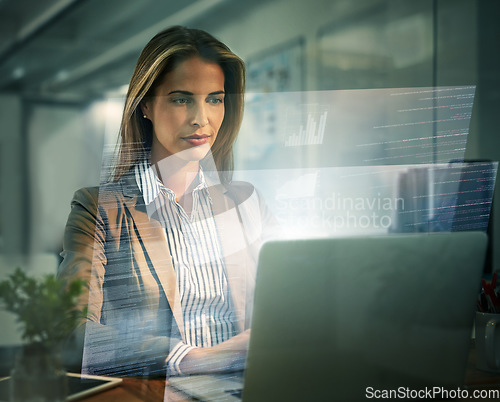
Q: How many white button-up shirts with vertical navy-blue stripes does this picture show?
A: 1